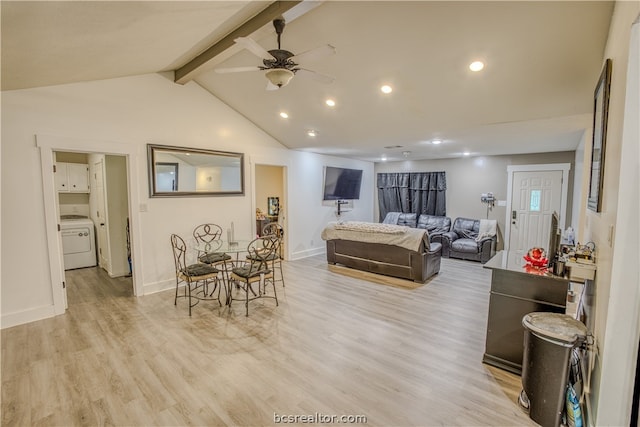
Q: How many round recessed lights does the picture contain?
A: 8